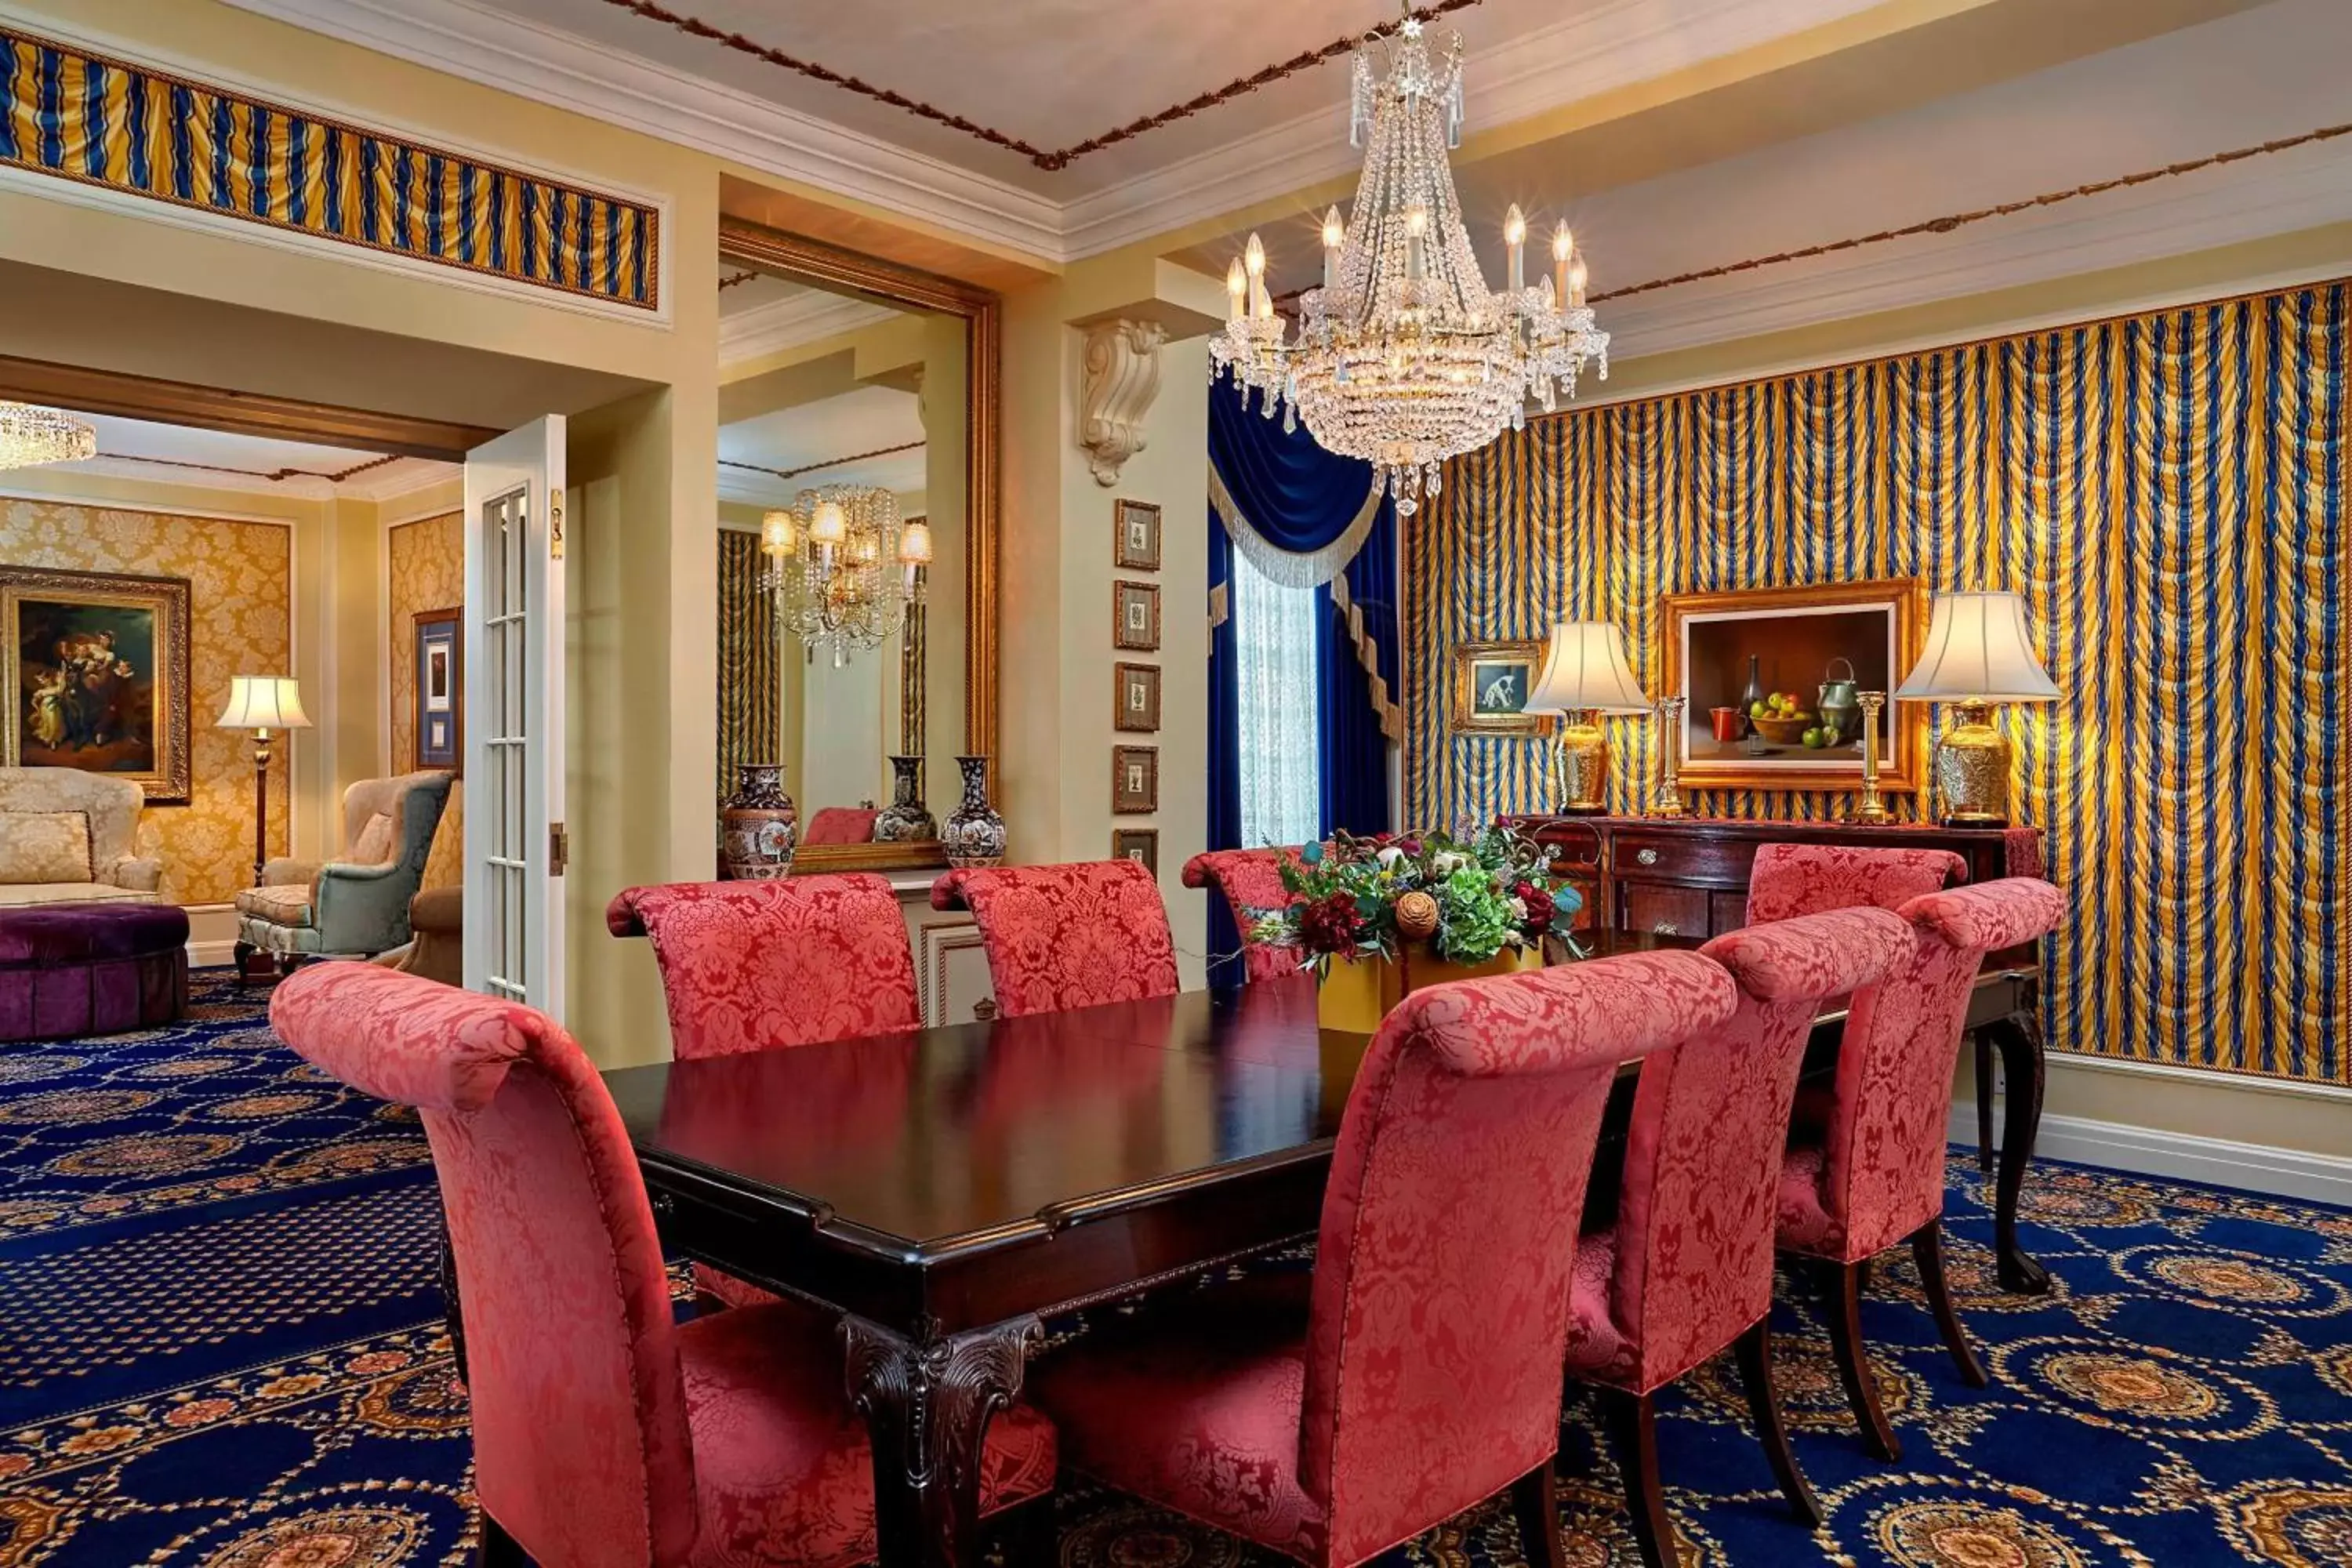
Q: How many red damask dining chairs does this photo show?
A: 8